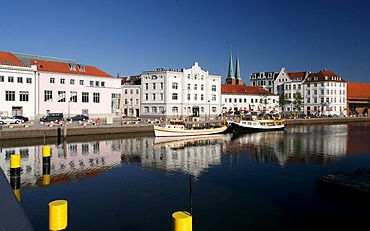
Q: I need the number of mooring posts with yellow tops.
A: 4